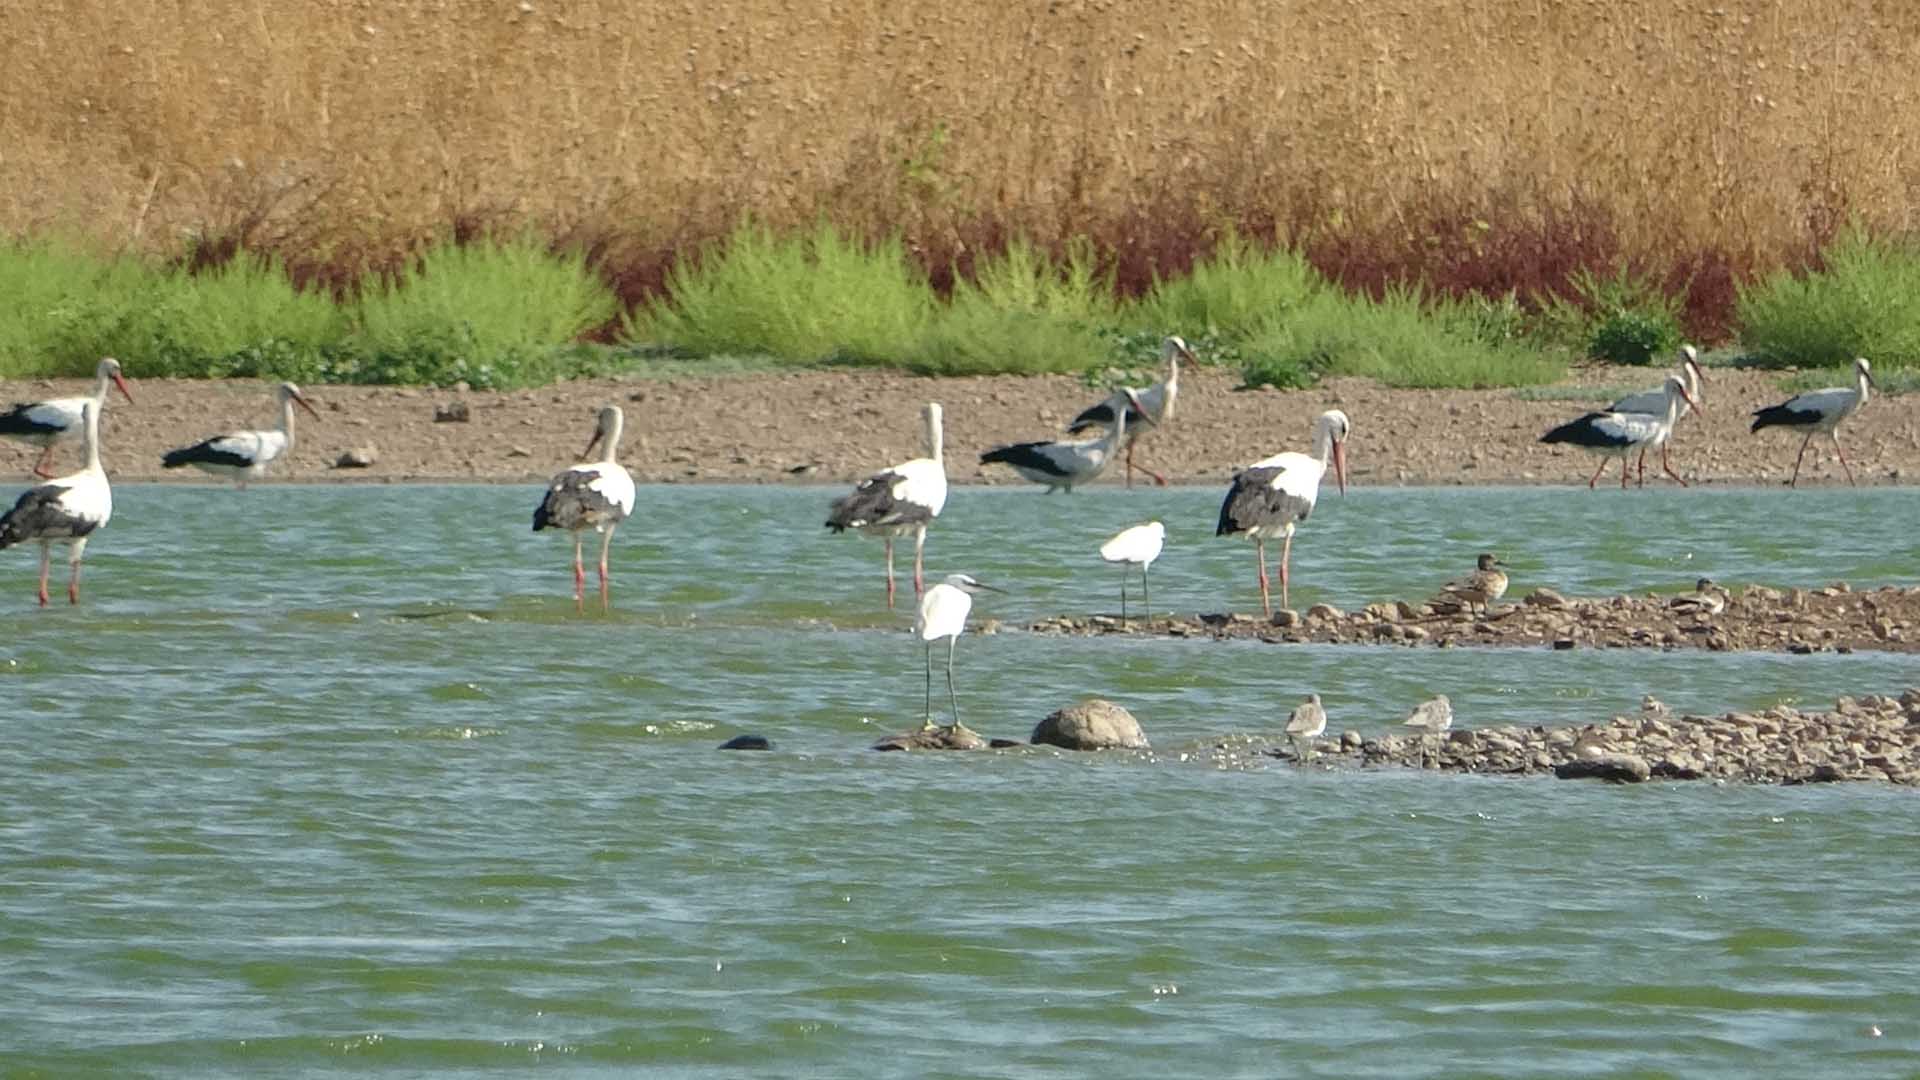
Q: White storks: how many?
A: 11